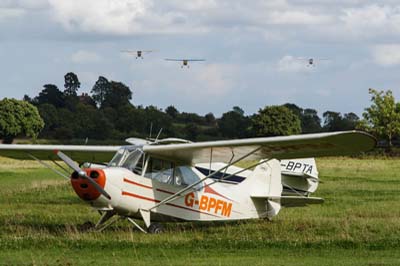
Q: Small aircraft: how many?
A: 5